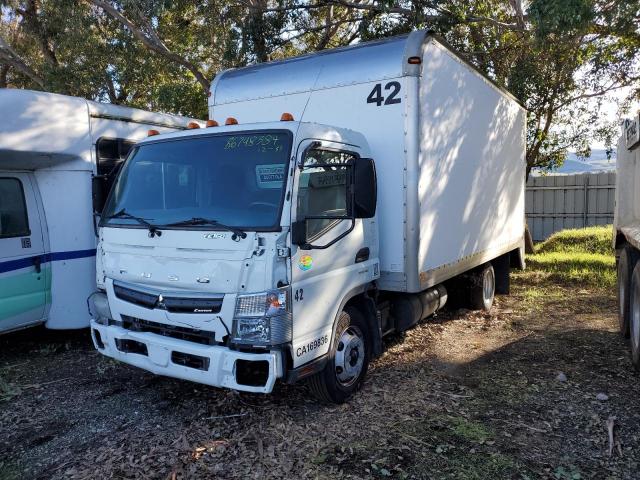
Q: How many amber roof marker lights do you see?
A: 5